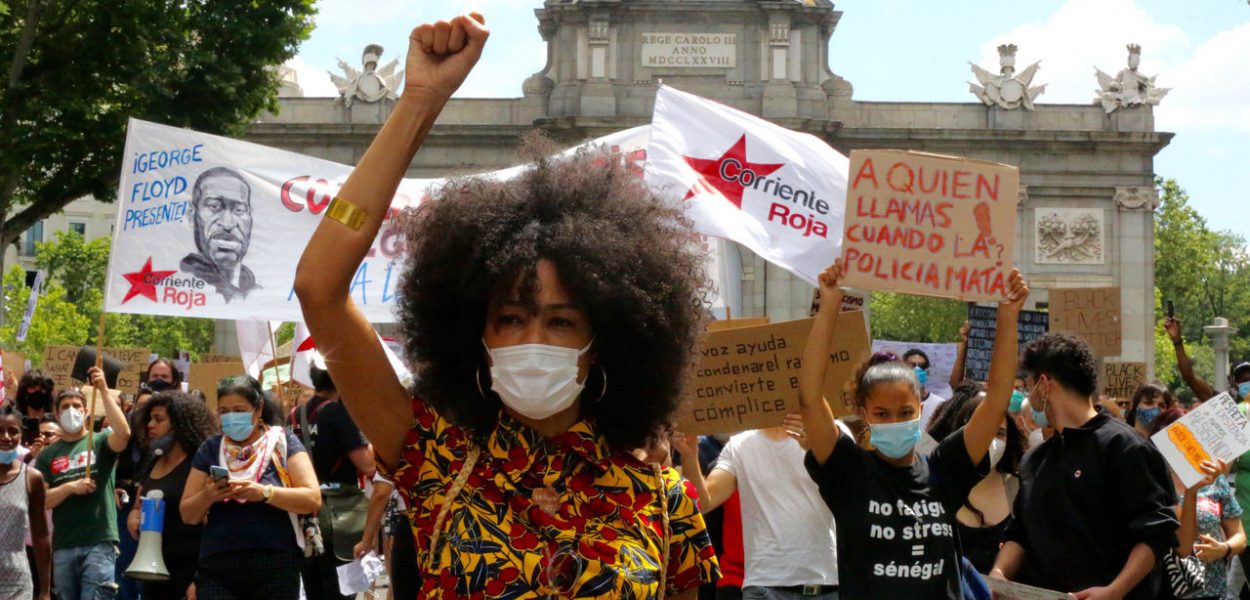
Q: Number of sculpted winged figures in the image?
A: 3